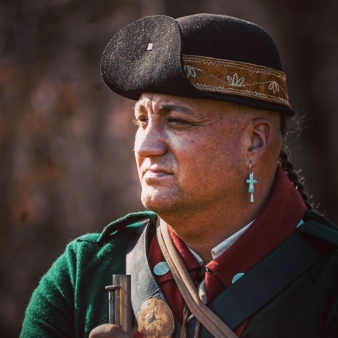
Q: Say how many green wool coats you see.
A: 1